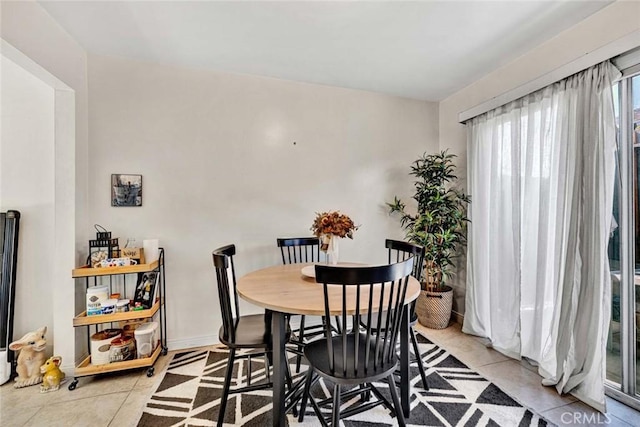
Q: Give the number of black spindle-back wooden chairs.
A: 4